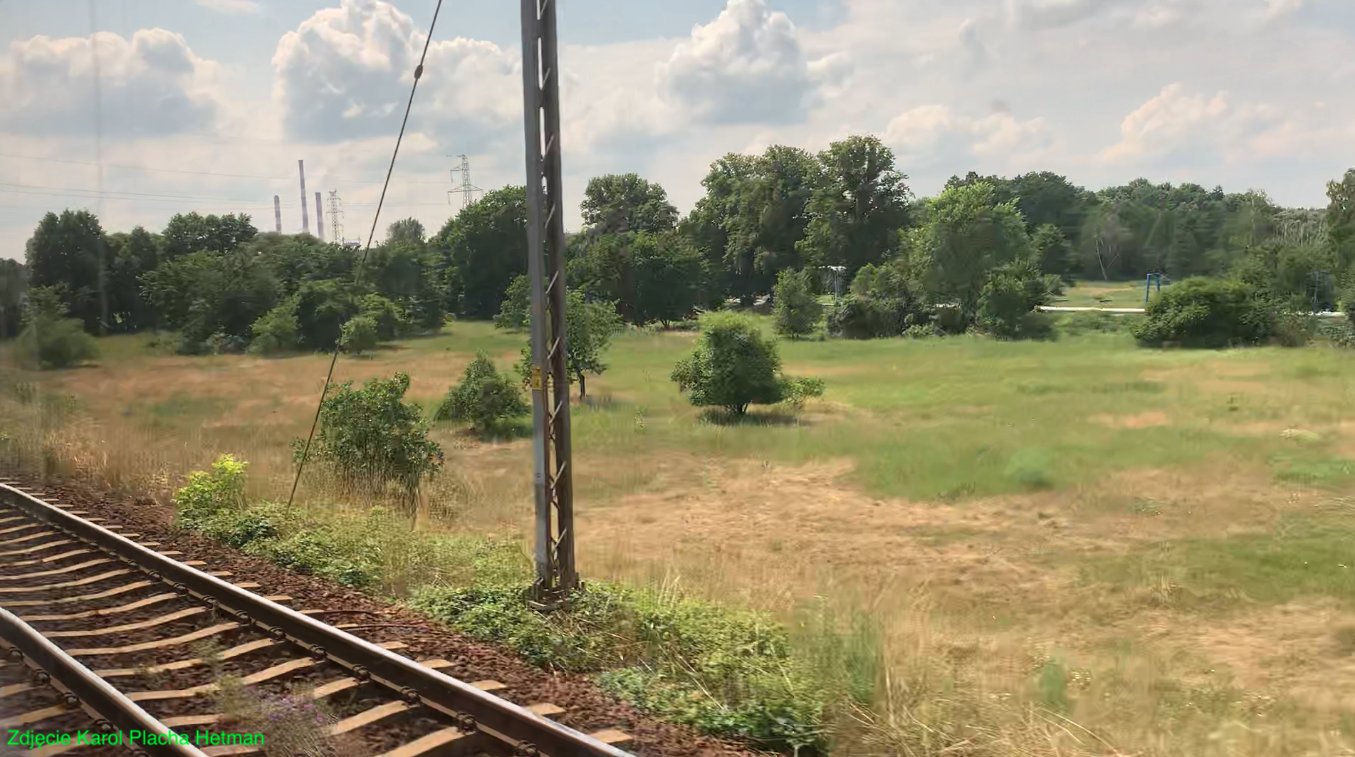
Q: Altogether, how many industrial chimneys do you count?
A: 3